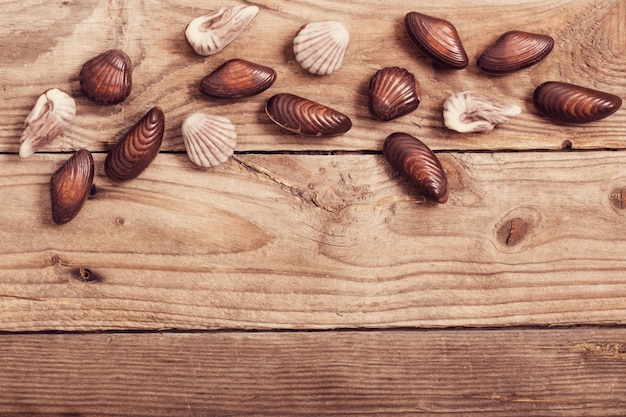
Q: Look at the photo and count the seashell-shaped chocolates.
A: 15